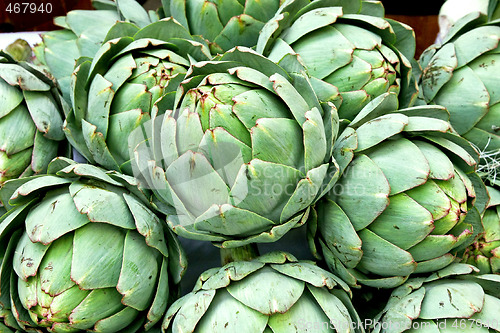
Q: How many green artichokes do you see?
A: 12